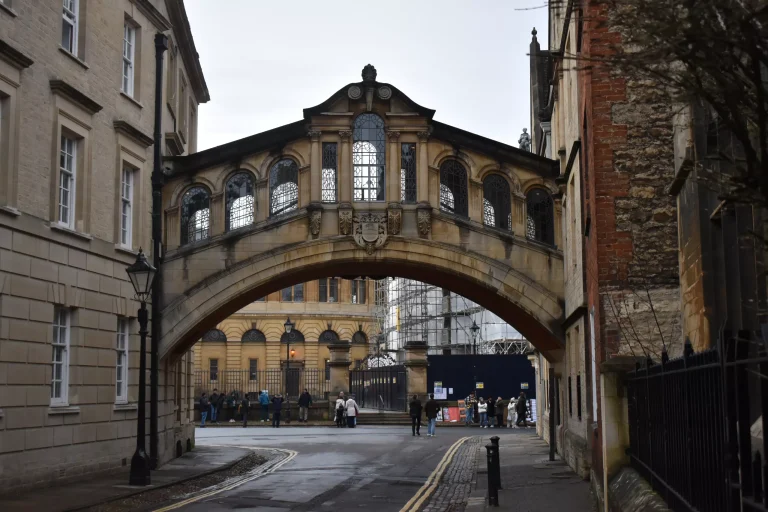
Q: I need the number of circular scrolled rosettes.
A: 2